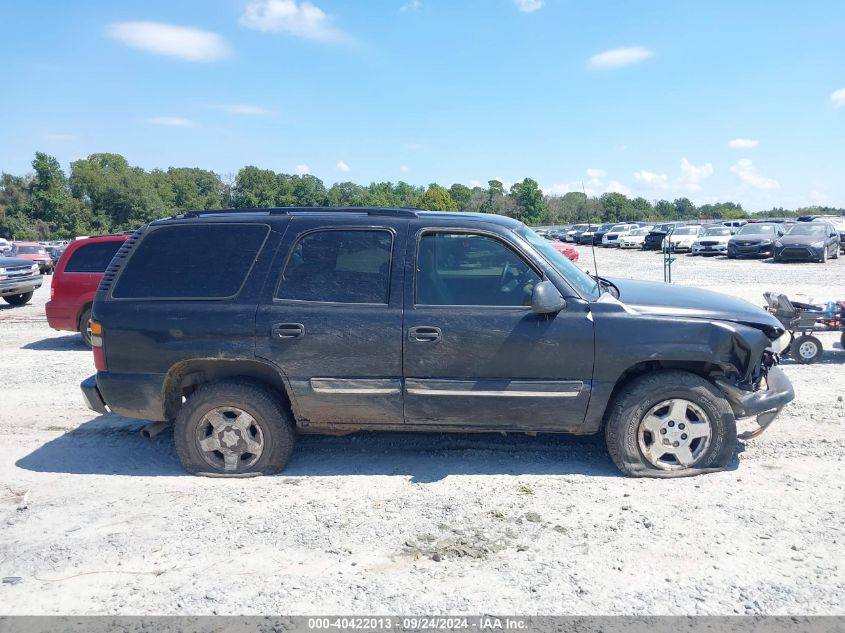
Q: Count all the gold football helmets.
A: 0